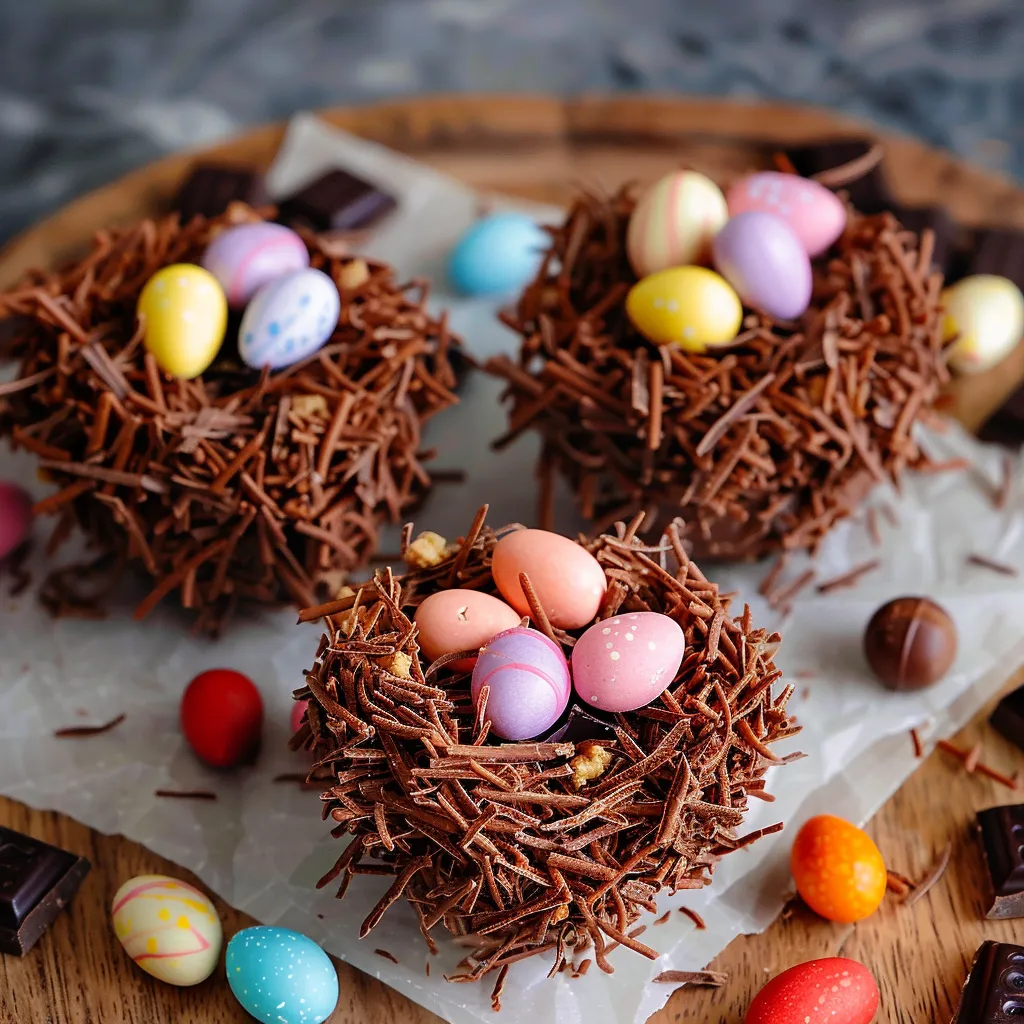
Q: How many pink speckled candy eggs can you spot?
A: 2